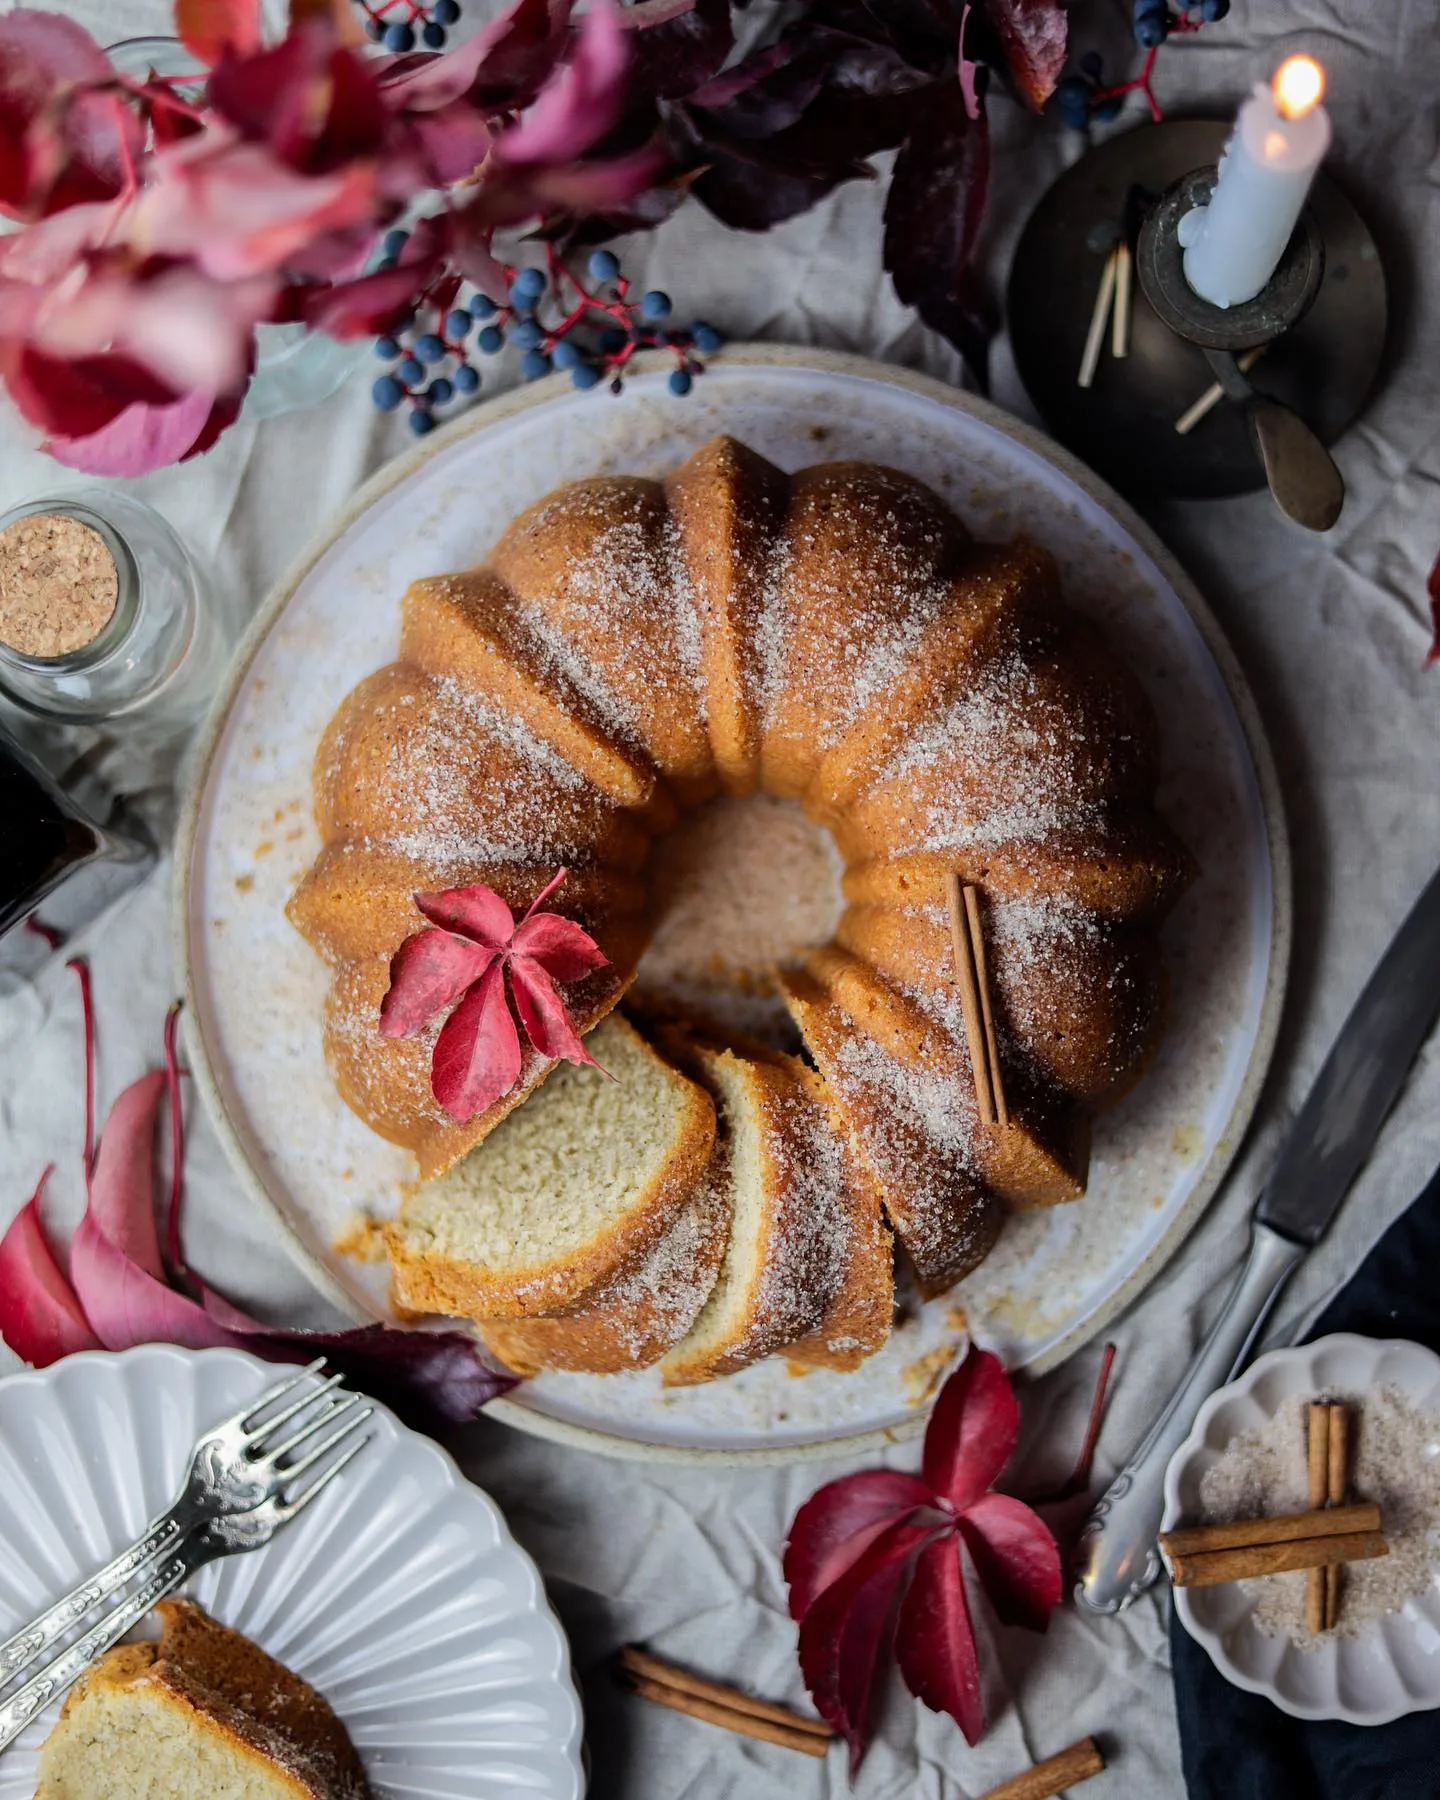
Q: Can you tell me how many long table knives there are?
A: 1